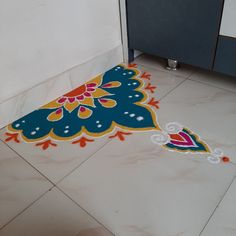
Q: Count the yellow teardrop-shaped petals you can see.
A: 4